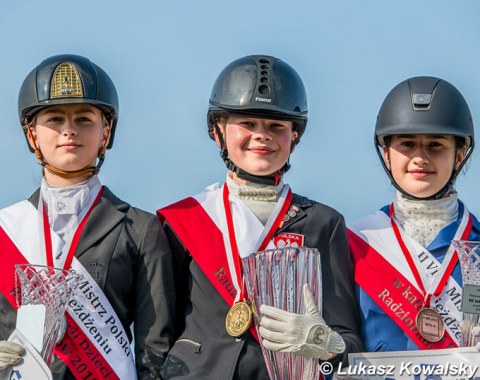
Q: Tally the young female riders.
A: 3